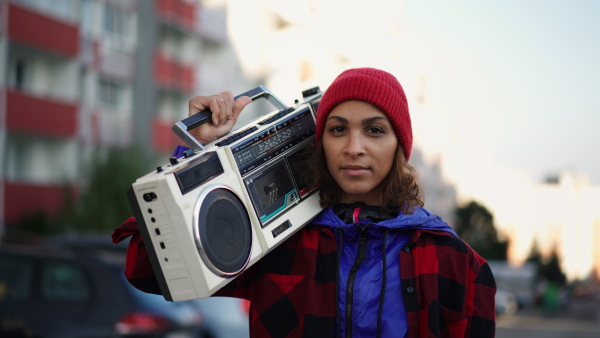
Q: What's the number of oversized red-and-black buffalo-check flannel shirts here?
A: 1